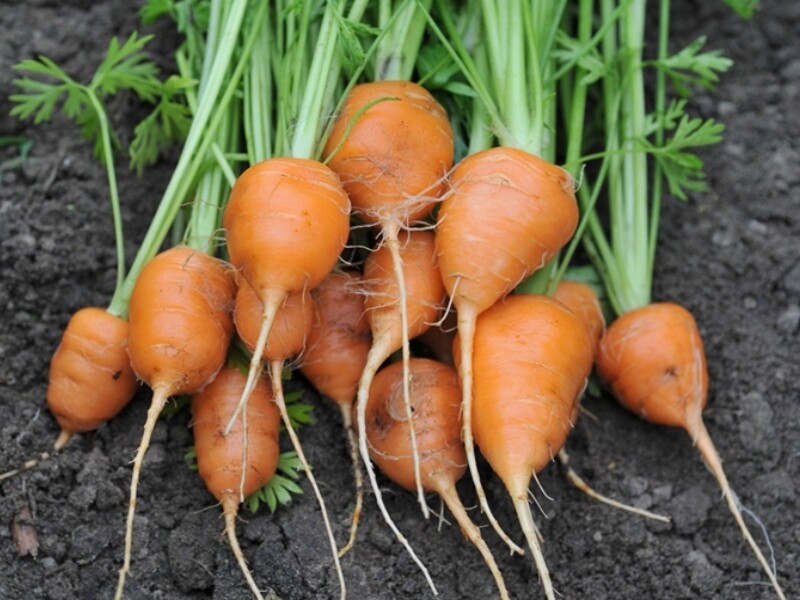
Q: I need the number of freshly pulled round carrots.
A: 13